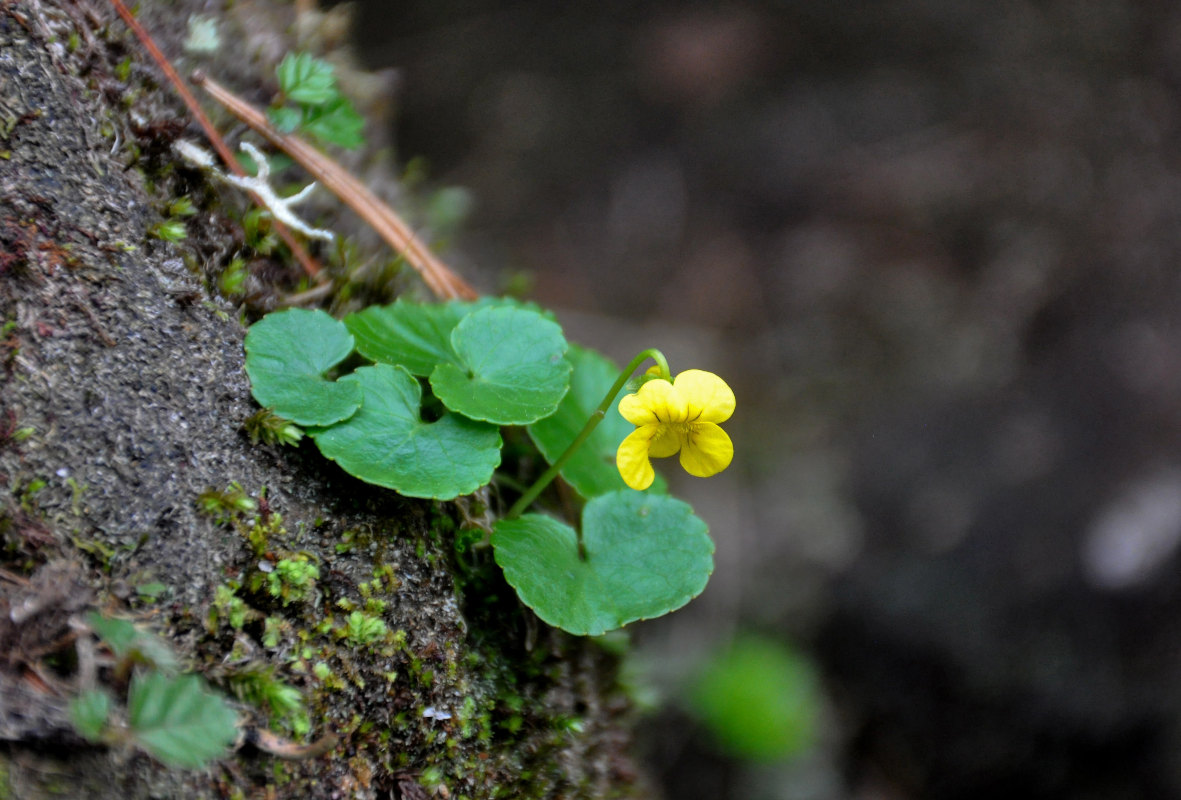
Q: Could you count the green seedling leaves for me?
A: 6